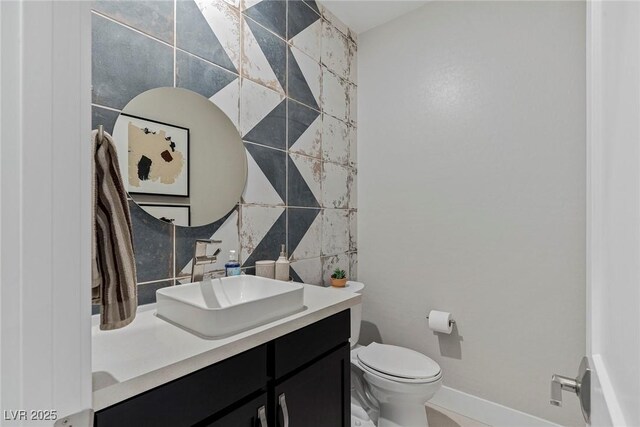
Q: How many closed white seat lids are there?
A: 1